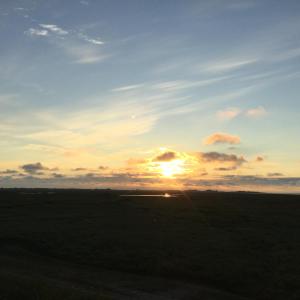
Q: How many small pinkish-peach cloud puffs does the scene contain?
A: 3